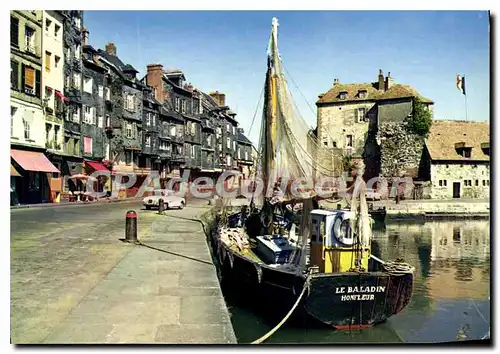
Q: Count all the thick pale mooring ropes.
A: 1